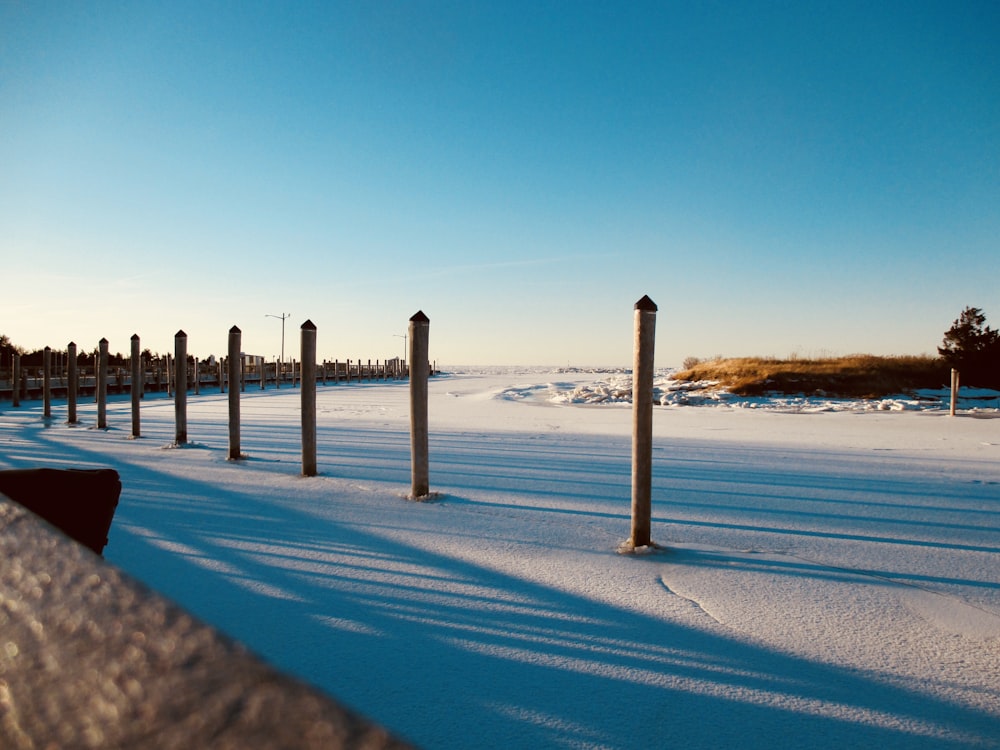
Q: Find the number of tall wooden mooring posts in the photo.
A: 9